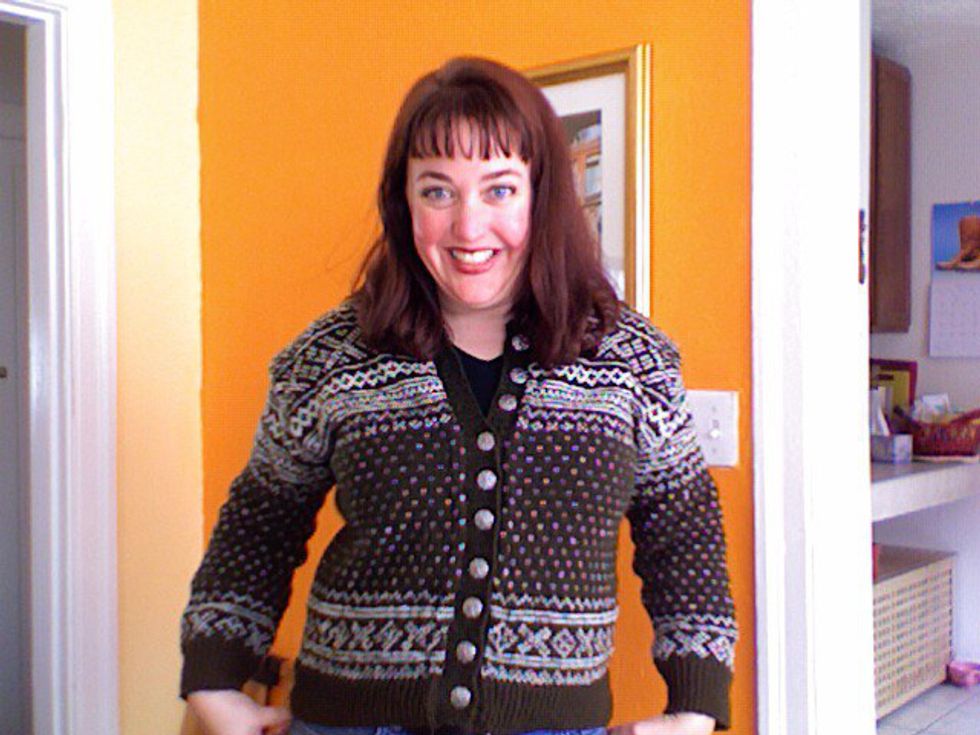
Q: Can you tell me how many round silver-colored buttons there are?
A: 10